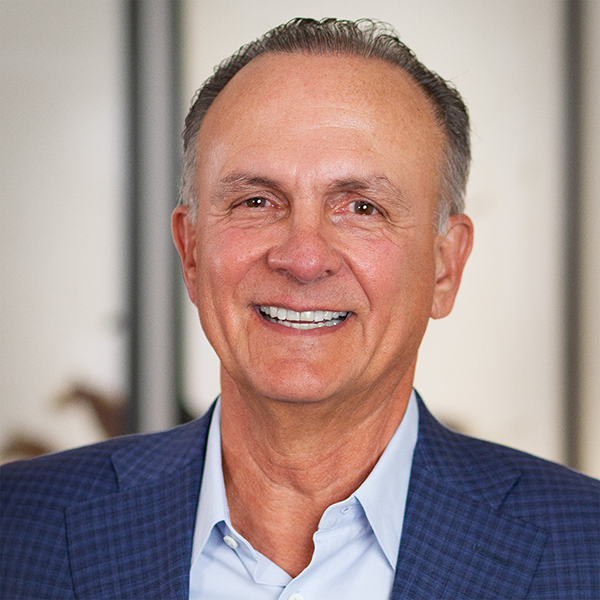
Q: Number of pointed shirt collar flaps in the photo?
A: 2